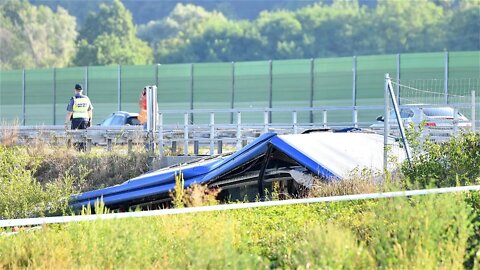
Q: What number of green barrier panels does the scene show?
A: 13